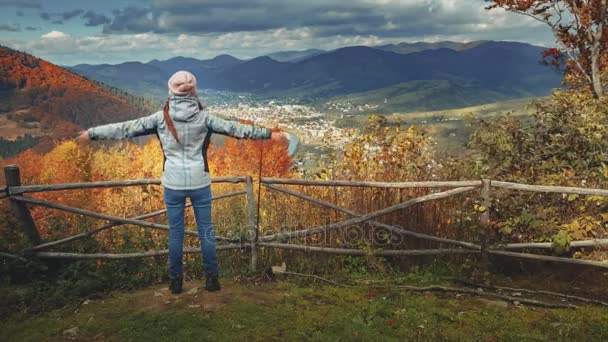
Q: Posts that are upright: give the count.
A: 3